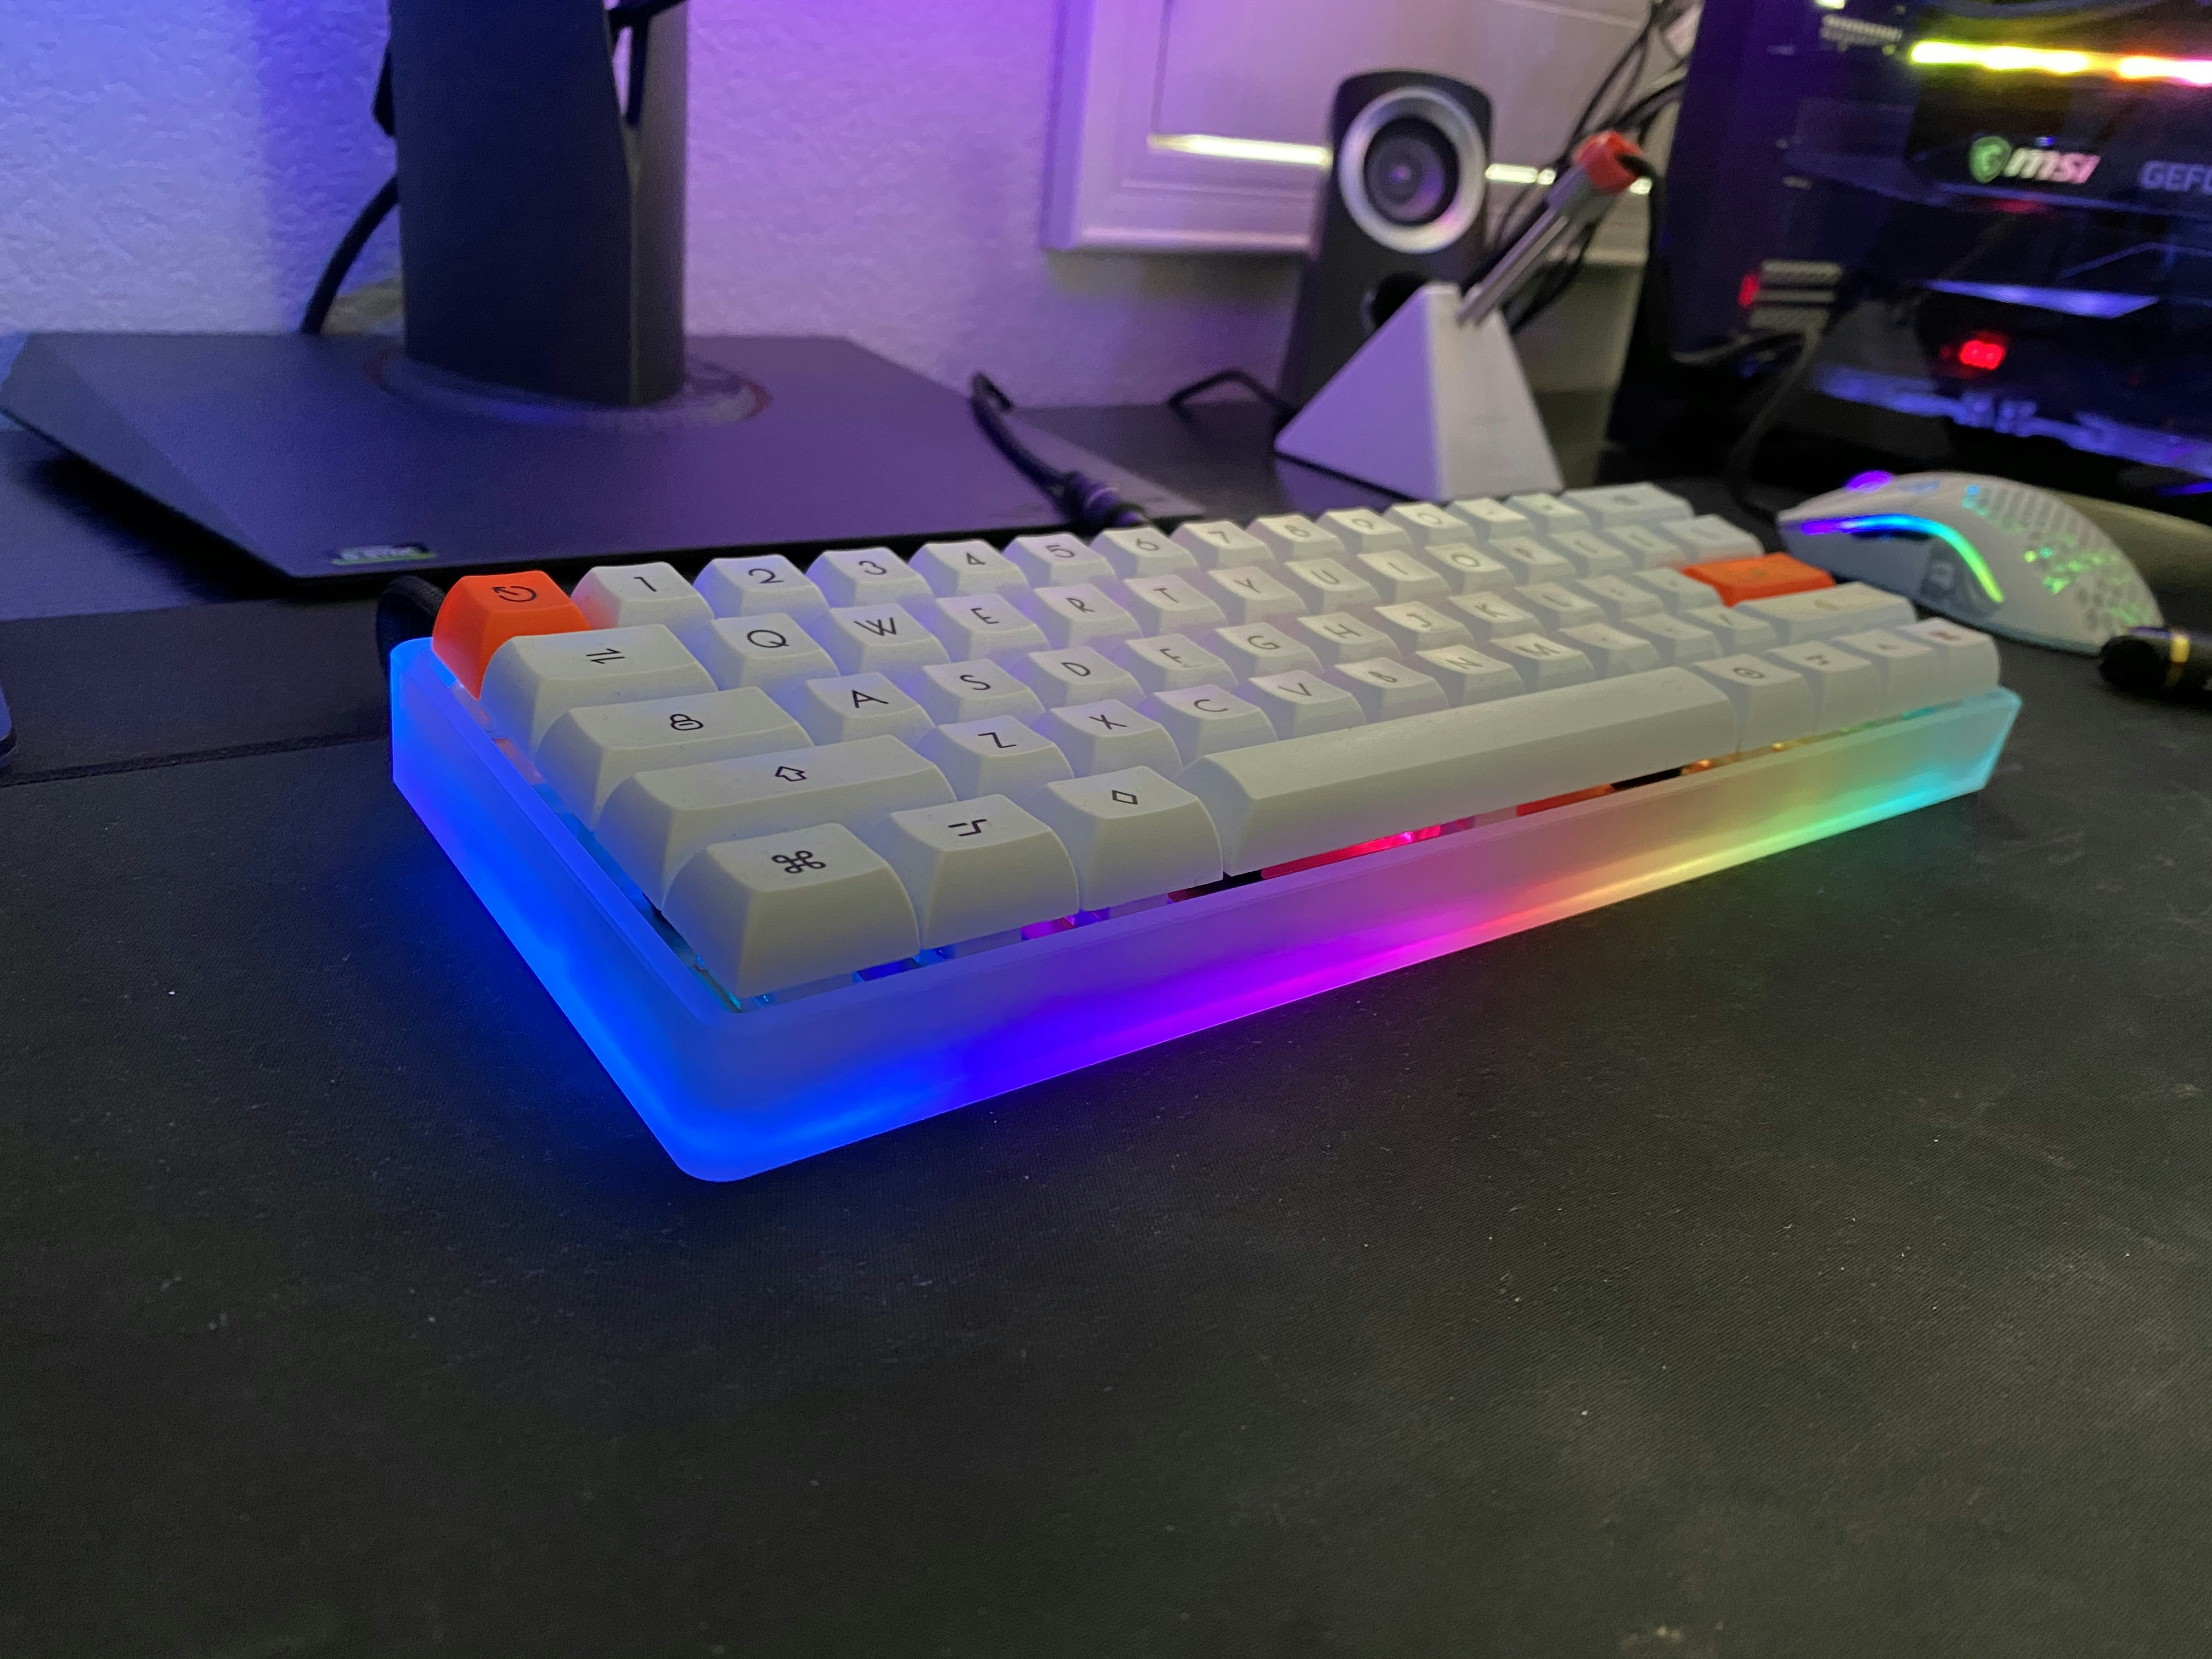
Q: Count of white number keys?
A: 10